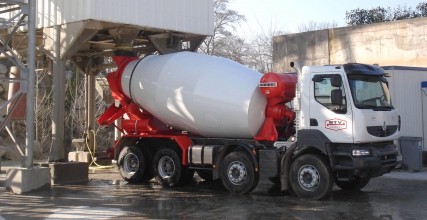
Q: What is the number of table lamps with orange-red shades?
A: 0